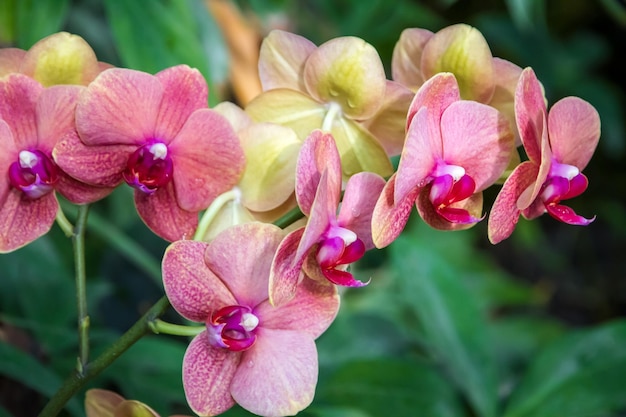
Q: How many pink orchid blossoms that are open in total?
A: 6